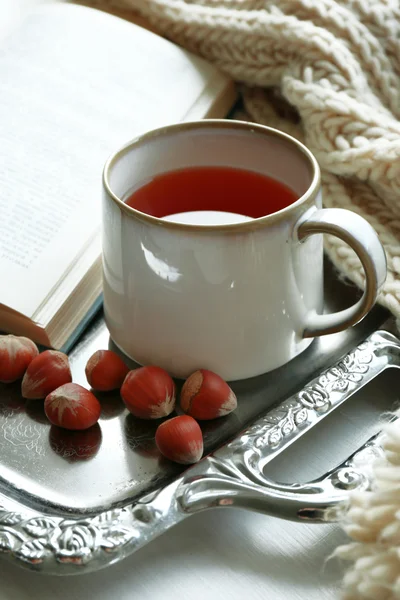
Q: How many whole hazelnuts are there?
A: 7